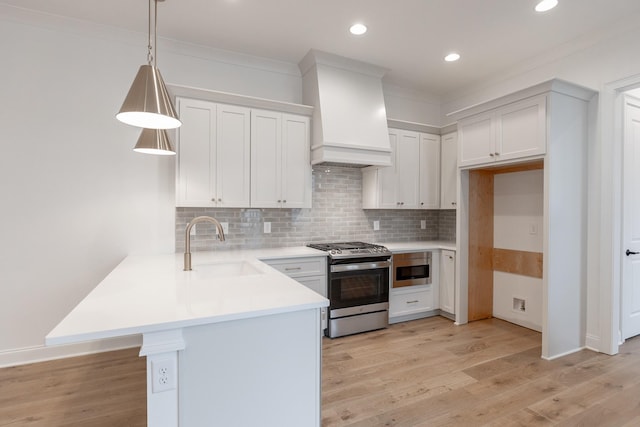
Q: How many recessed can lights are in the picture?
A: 3